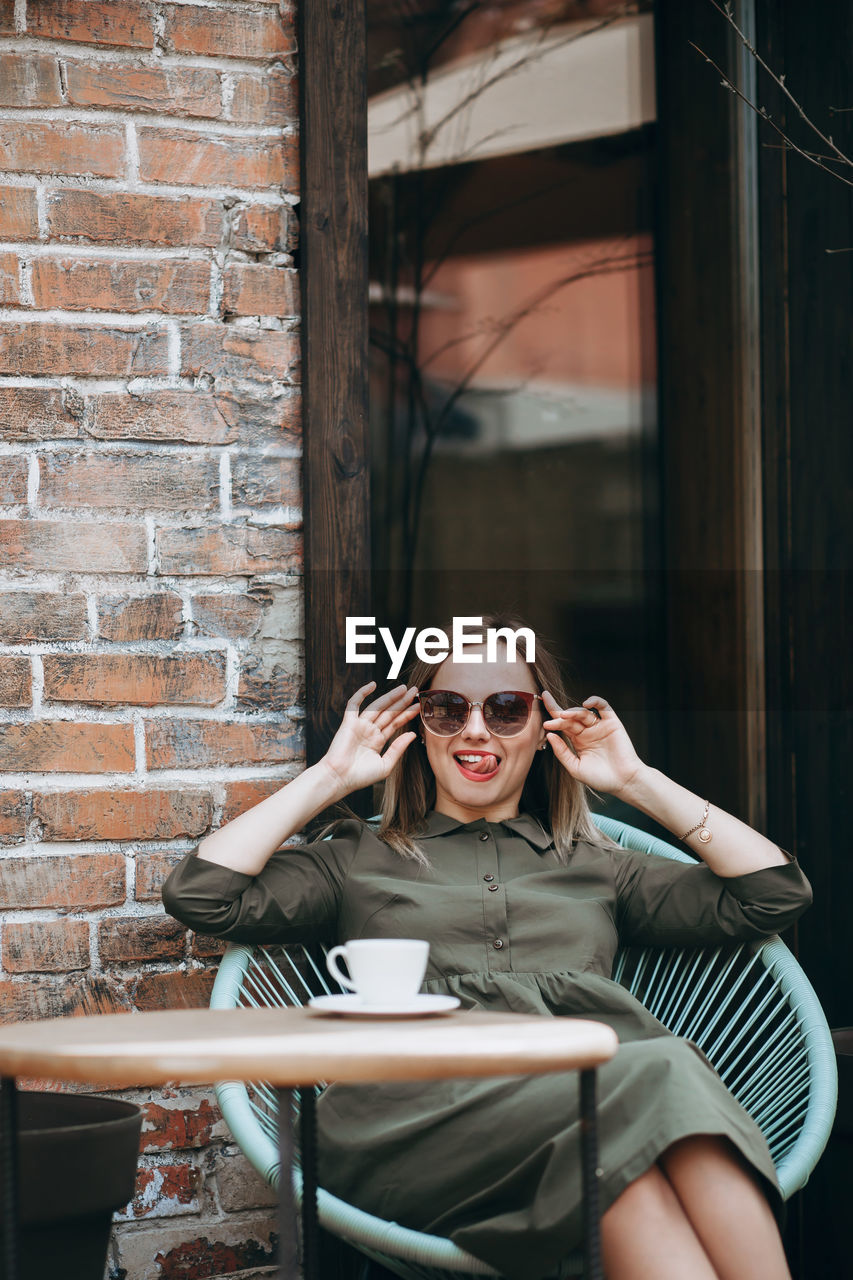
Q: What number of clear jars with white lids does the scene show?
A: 0